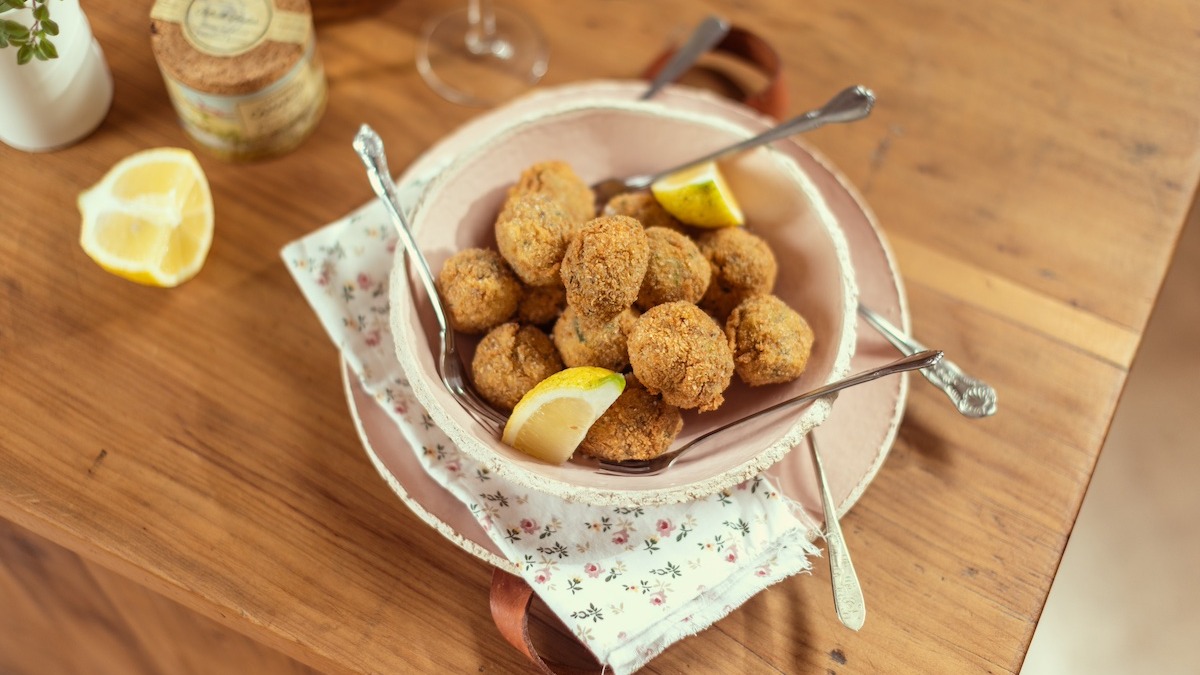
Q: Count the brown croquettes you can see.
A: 13